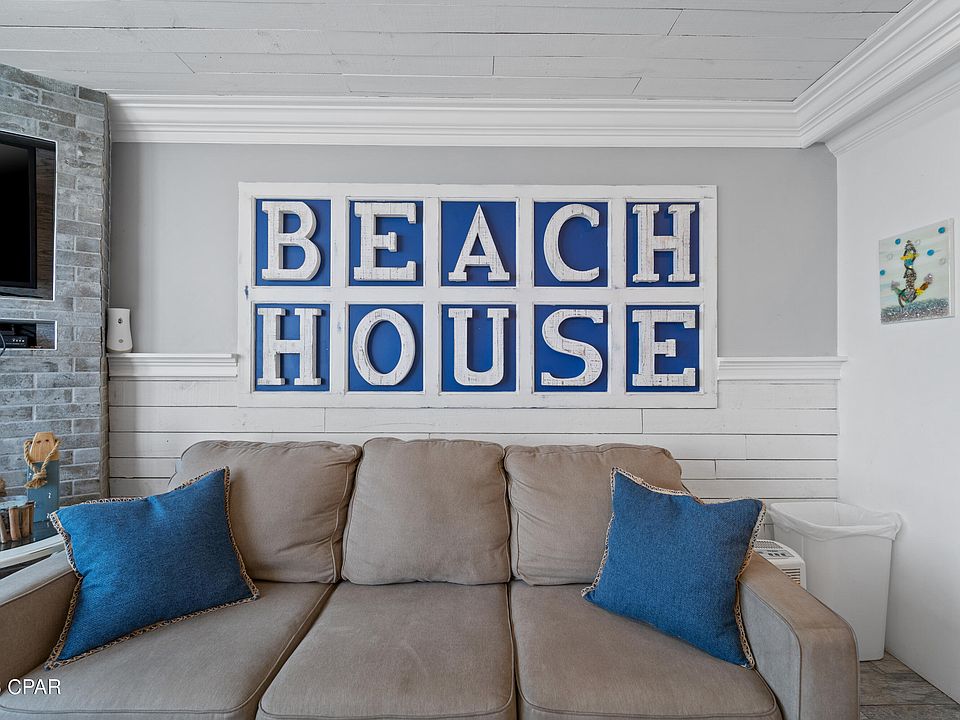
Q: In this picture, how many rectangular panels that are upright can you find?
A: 10